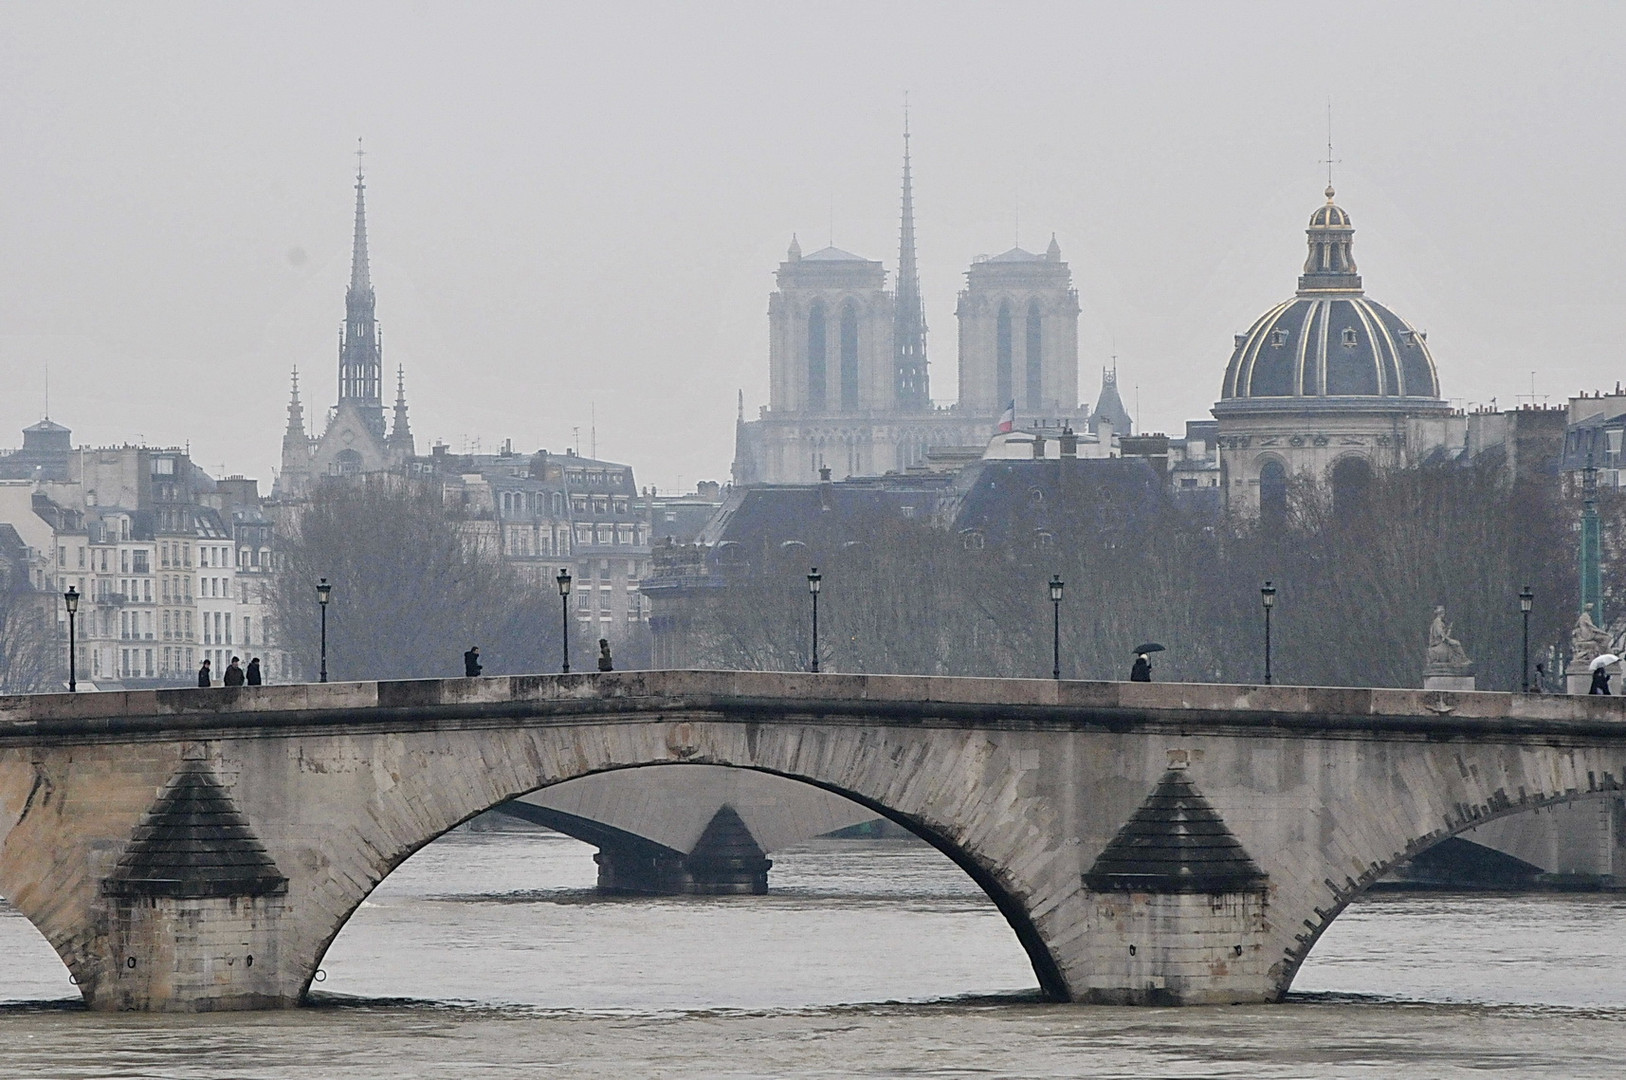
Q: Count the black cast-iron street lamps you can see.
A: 7